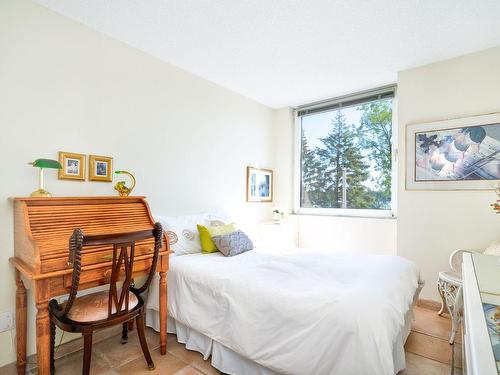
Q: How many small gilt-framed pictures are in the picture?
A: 2